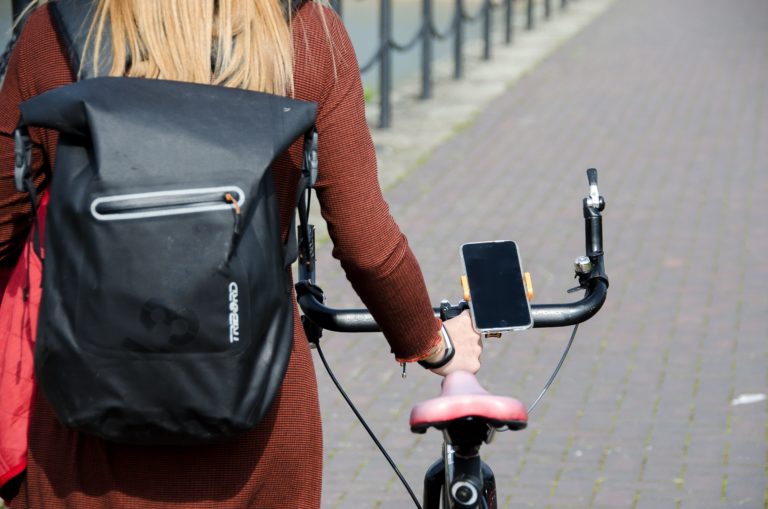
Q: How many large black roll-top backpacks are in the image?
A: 1